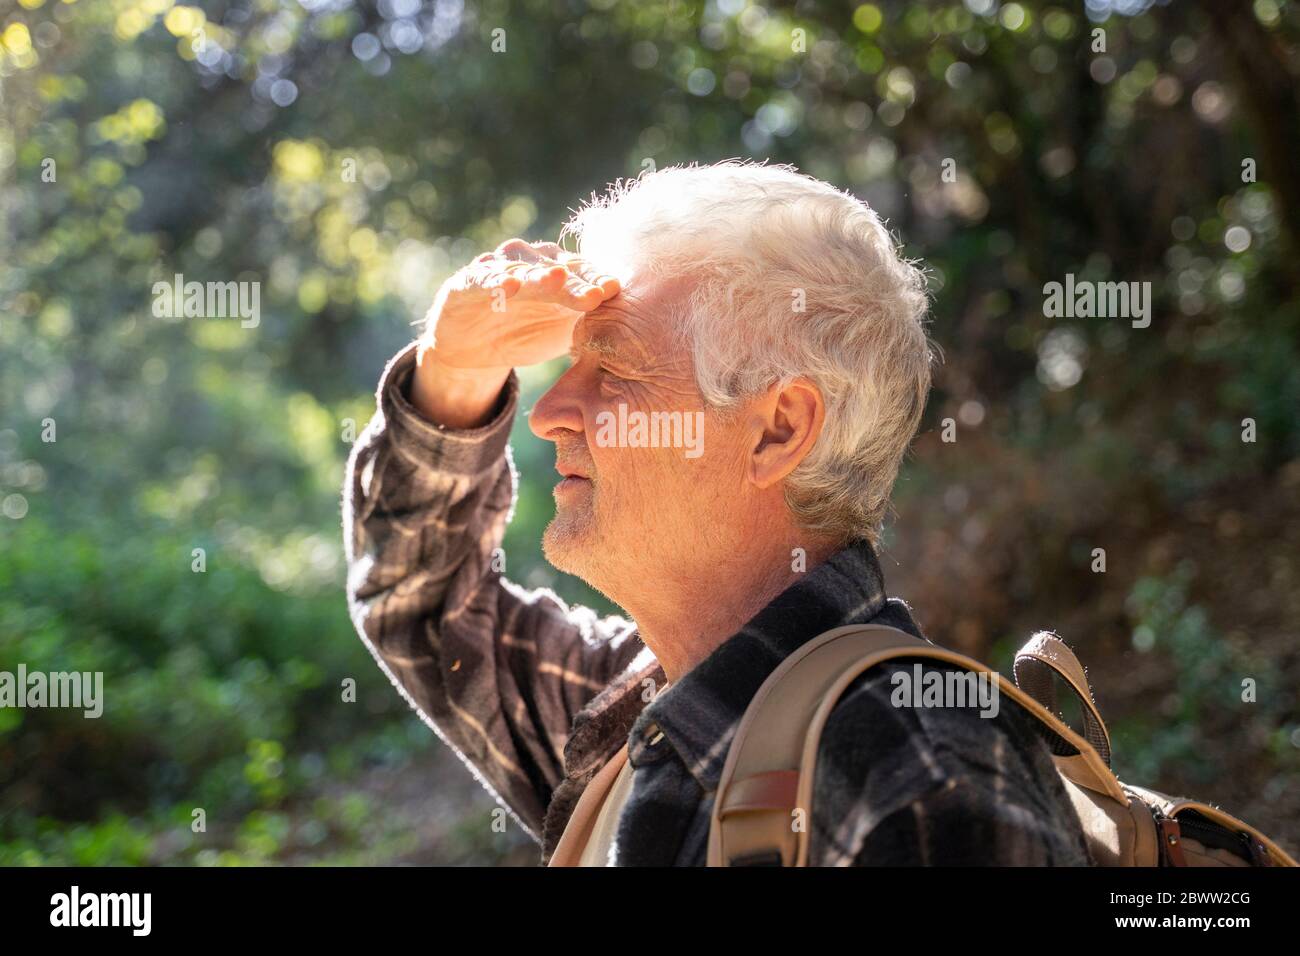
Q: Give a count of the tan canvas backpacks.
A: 1